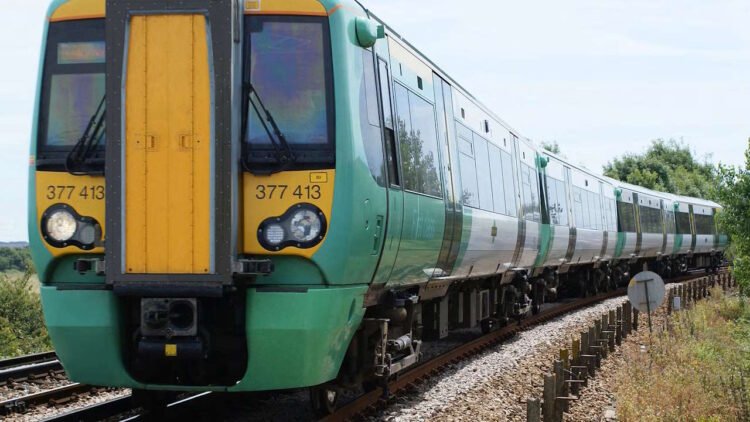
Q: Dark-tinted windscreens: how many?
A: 2